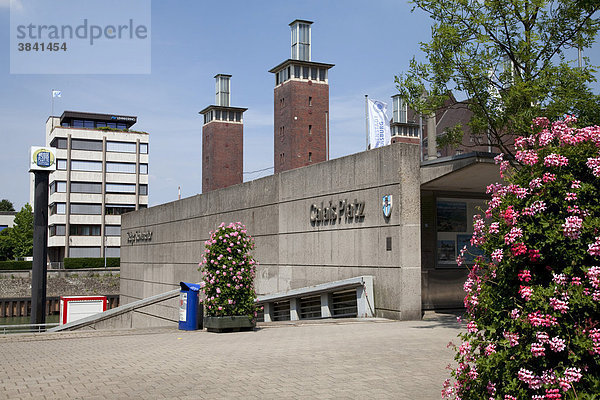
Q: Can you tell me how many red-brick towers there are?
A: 3